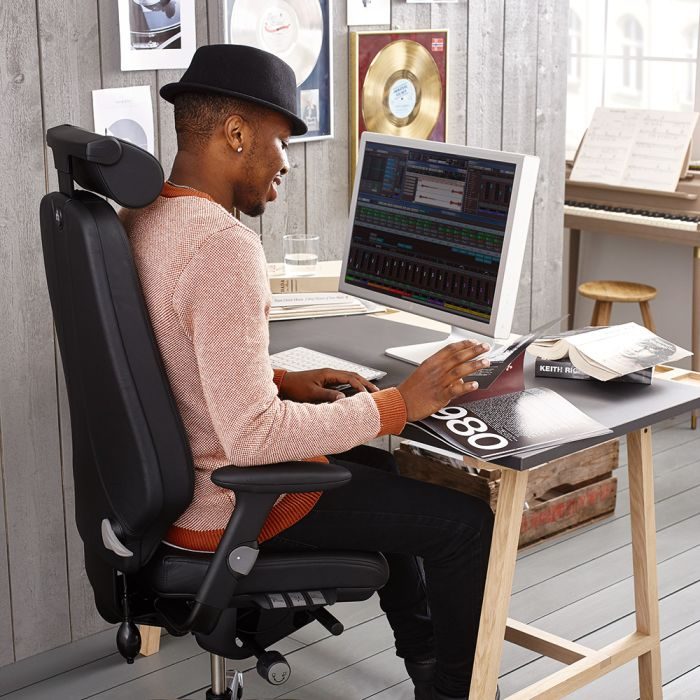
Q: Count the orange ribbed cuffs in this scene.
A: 2